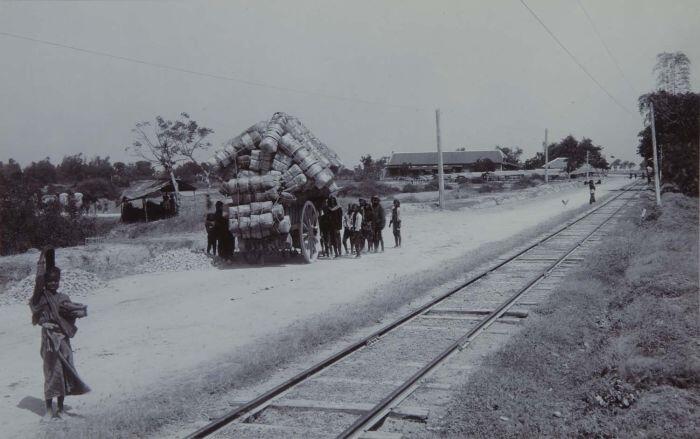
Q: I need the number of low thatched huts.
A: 1